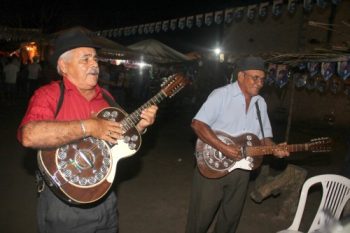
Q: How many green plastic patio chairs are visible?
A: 0